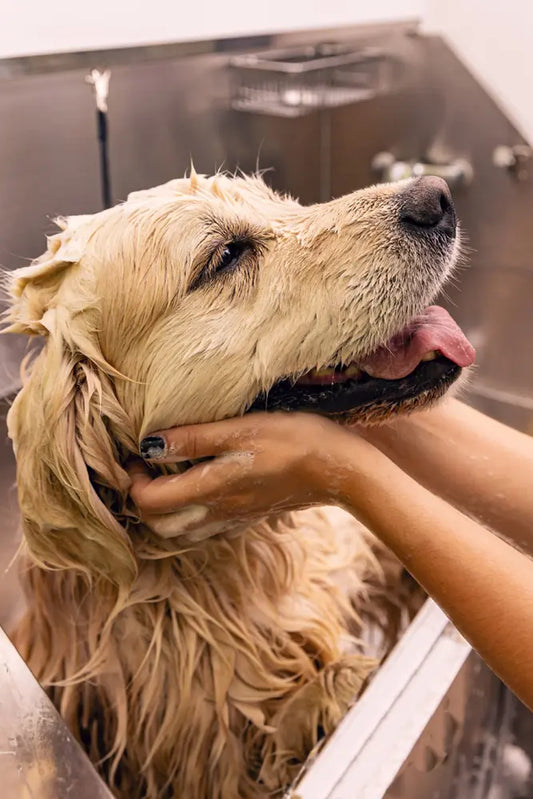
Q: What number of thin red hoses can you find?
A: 0